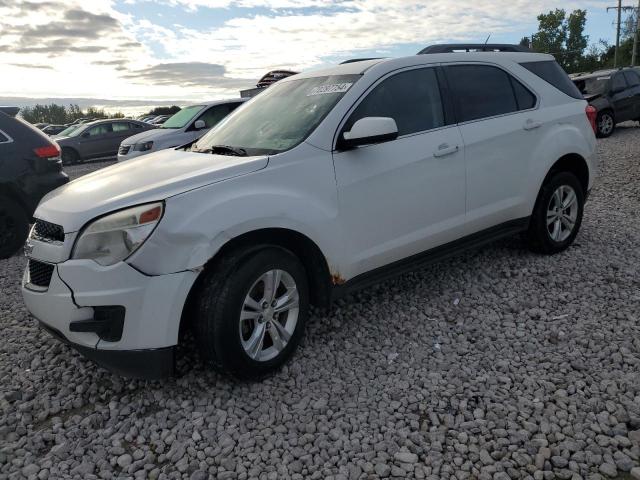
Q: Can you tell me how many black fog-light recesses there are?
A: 1